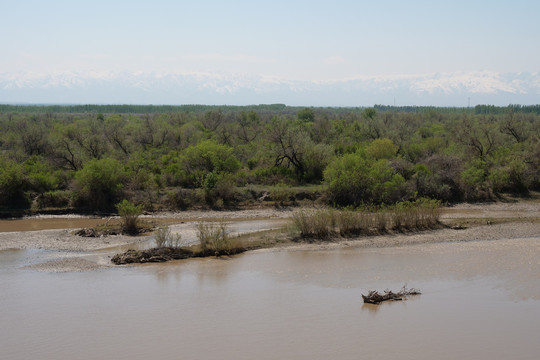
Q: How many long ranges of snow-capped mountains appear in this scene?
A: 1